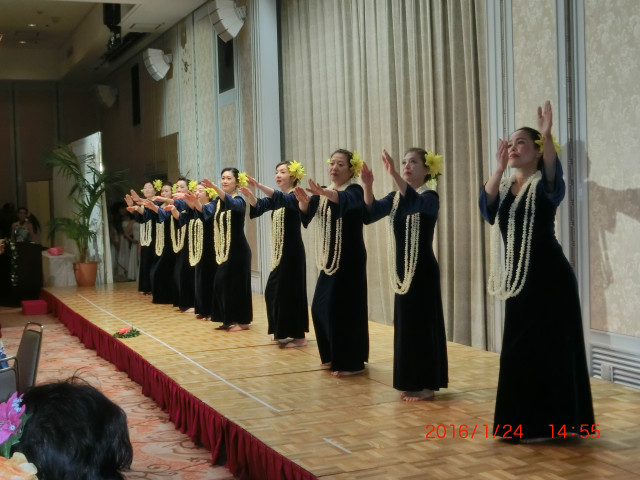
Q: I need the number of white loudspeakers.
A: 3